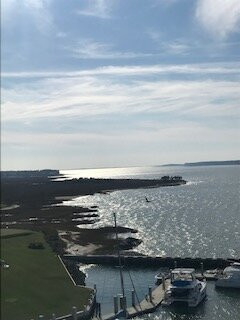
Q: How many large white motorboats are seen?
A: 2